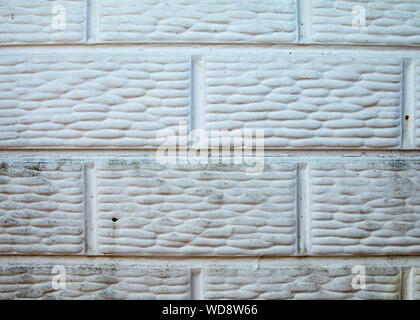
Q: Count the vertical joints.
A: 8